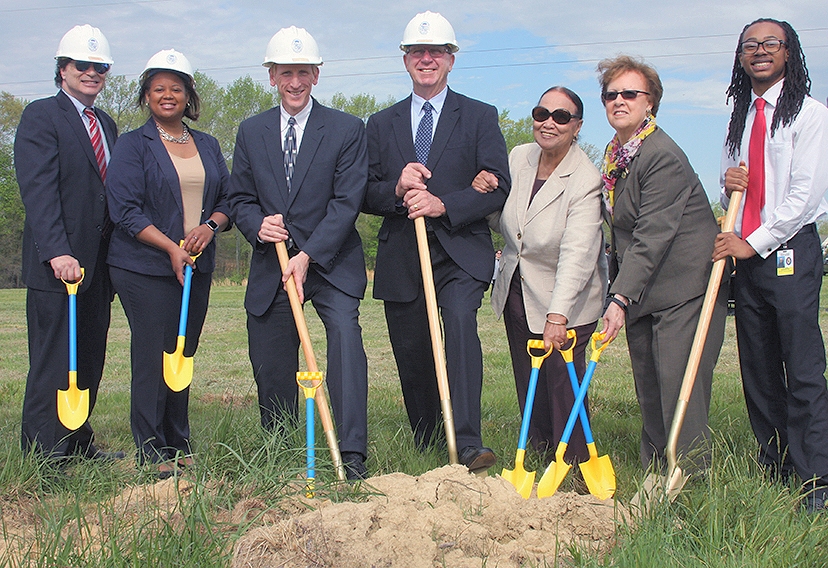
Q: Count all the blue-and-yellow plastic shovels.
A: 6